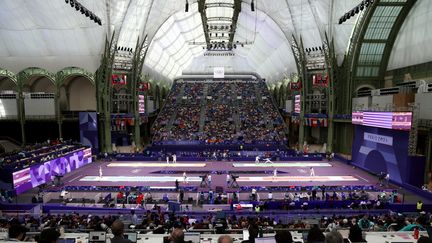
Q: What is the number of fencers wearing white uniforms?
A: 8